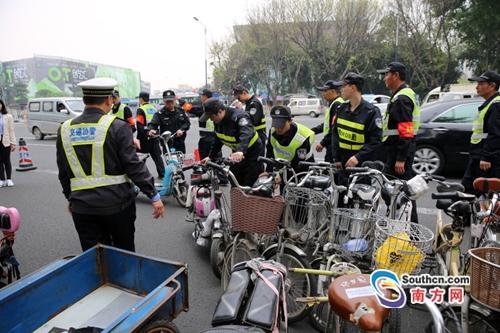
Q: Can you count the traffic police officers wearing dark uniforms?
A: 12